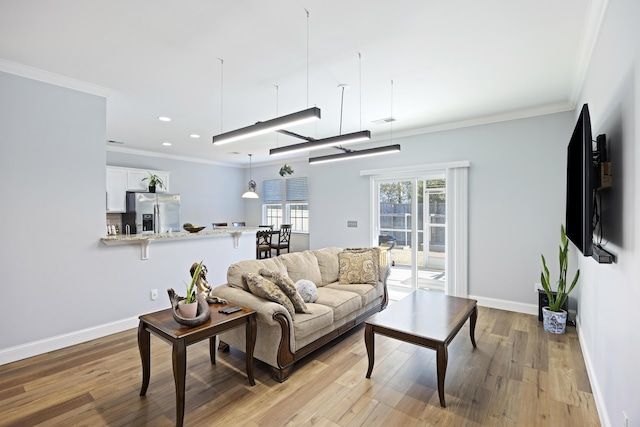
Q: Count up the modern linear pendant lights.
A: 3